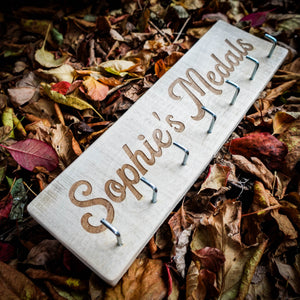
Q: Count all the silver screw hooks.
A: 7